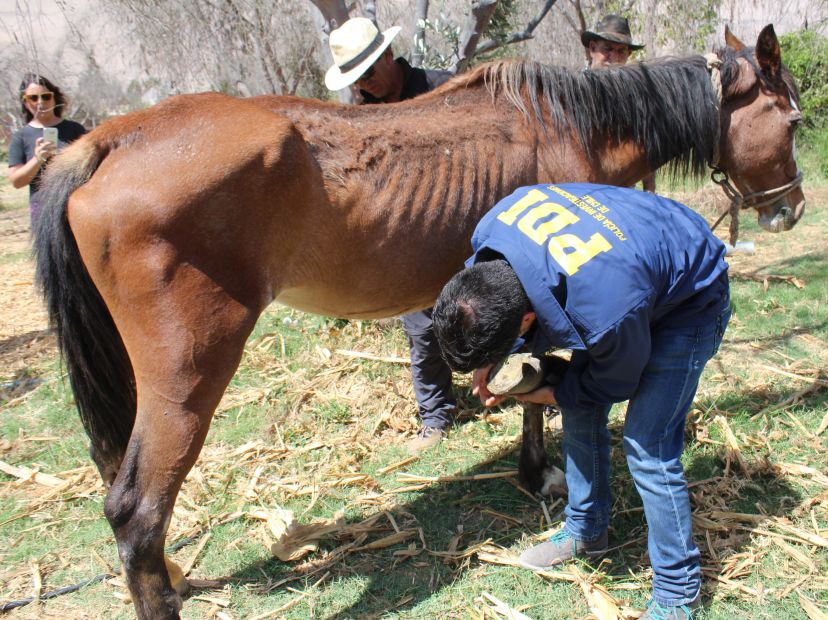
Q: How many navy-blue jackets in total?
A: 1